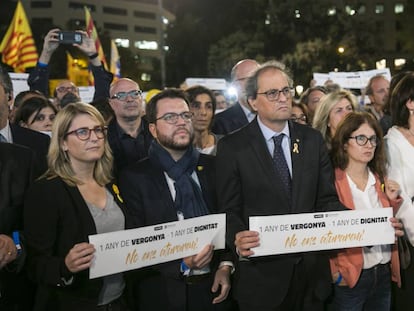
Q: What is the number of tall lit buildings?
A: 2